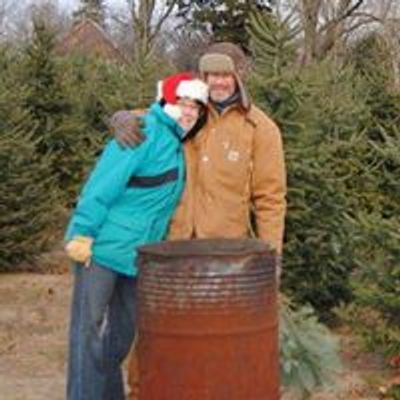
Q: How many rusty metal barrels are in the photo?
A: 1